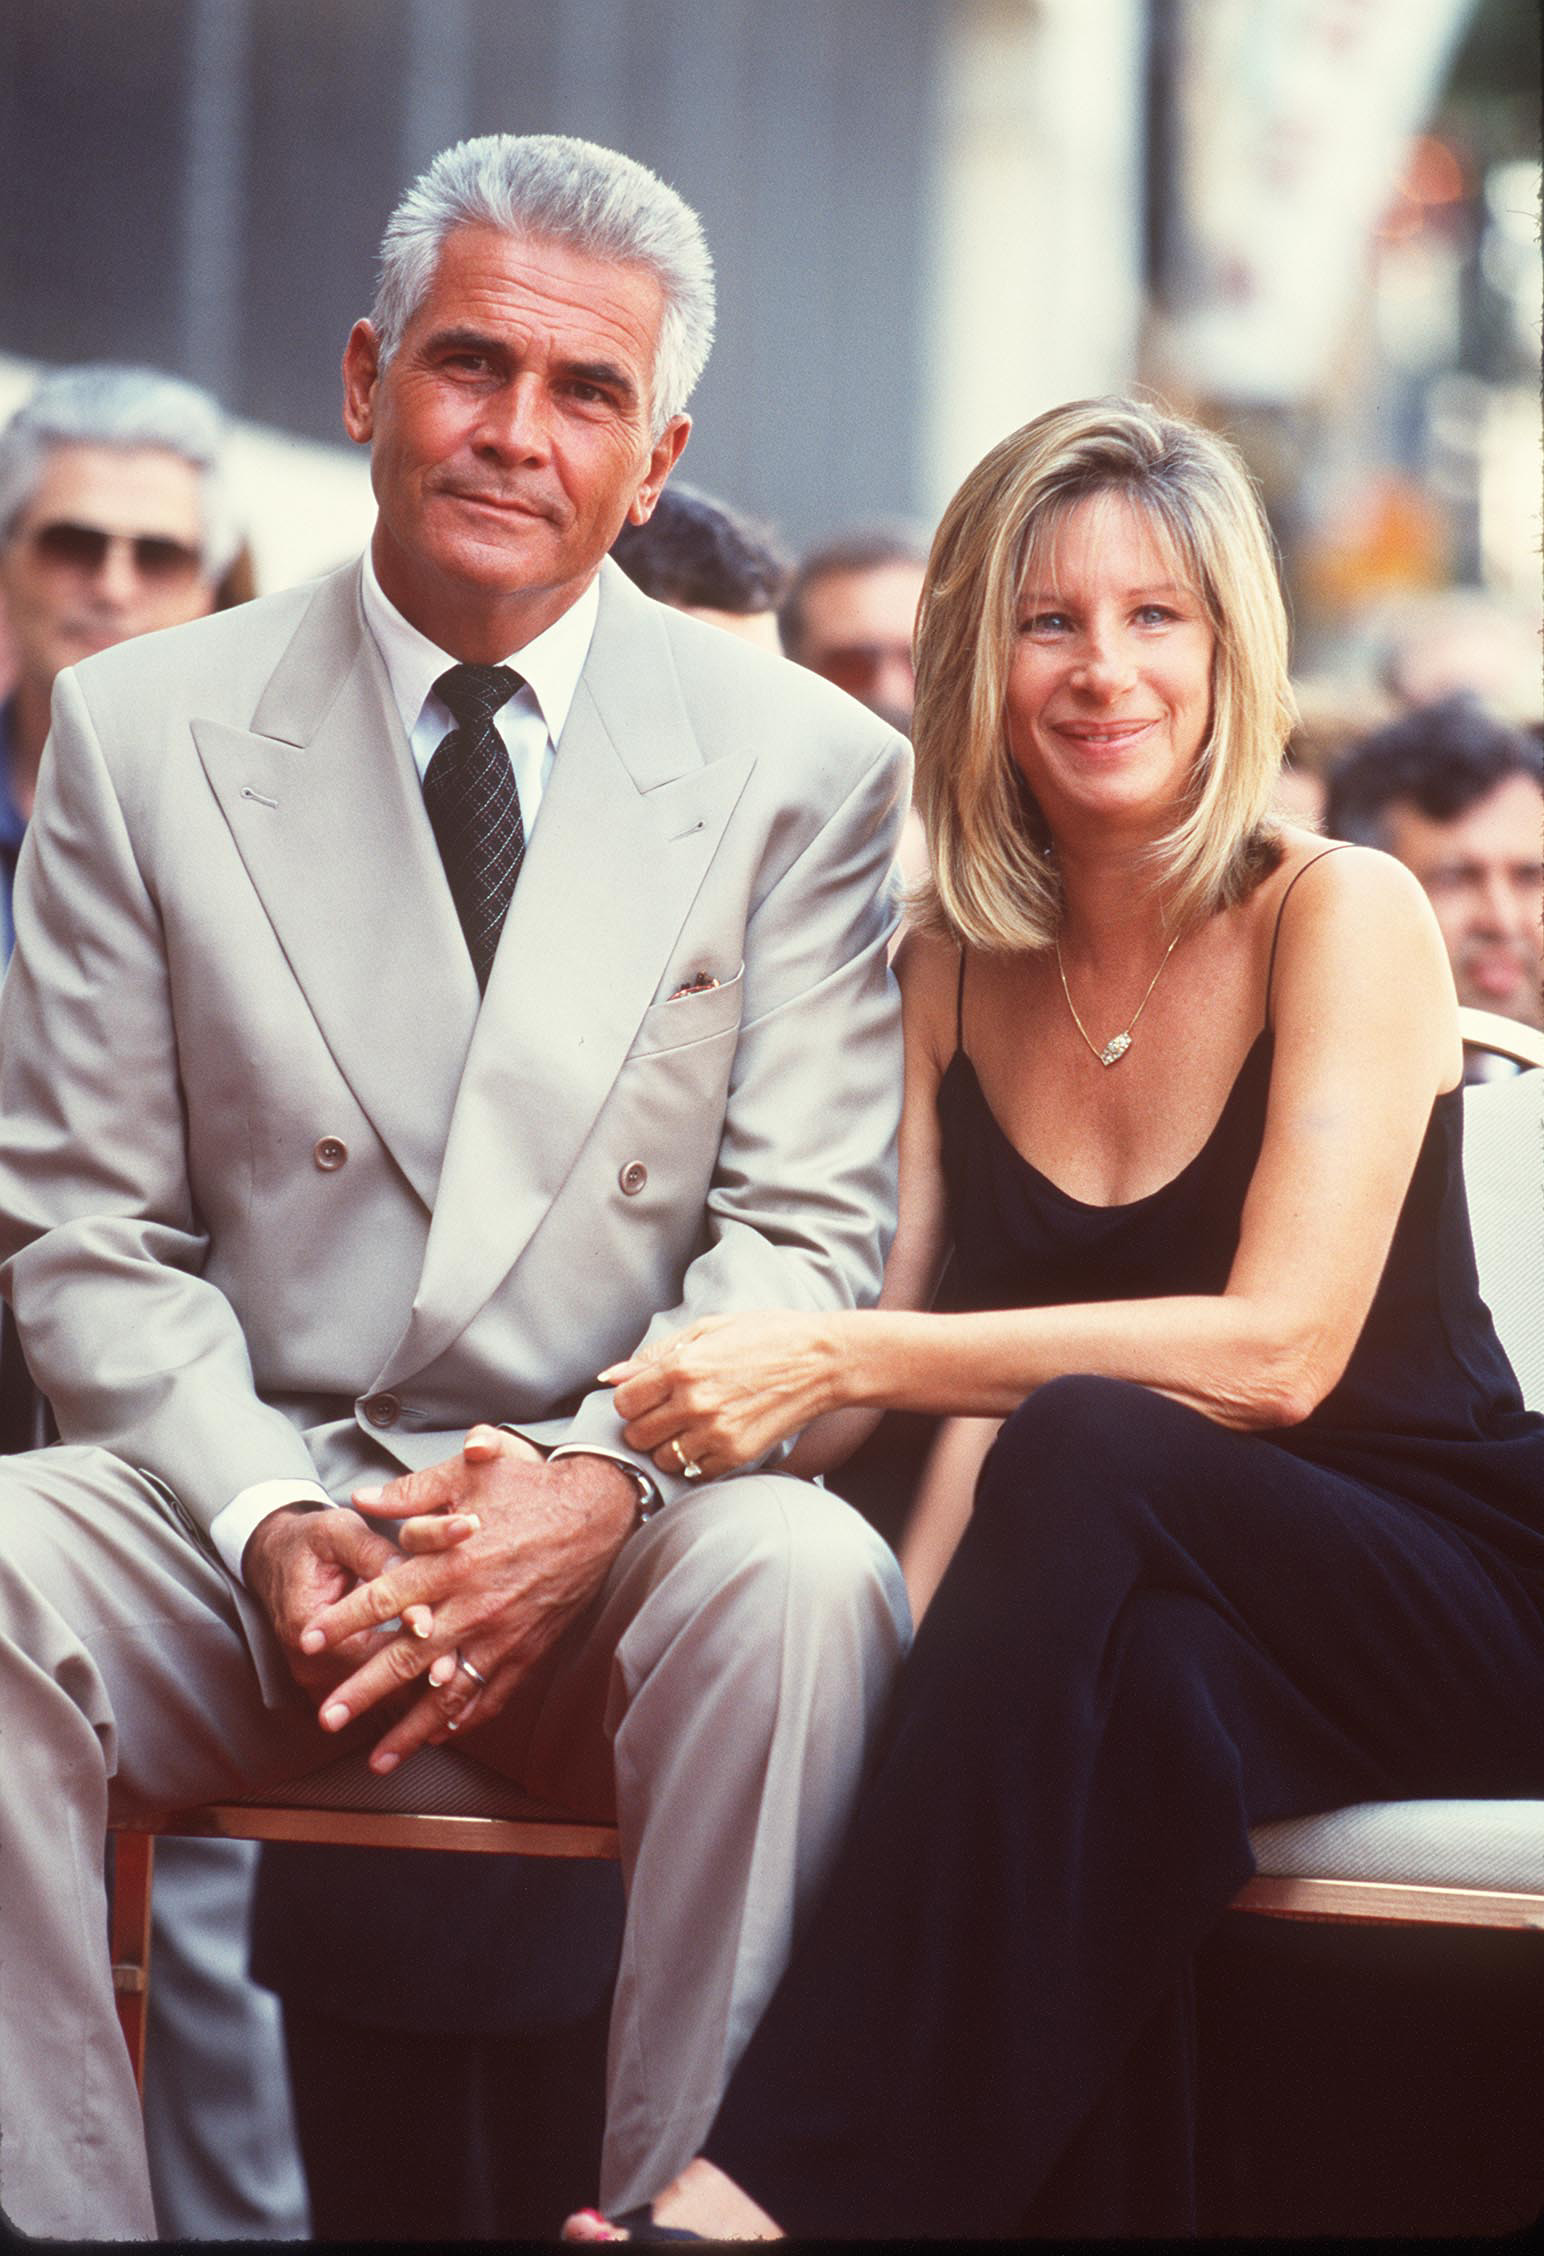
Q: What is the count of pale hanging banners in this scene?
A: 1